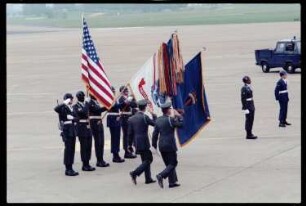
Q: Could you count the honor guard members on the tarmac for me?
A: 9